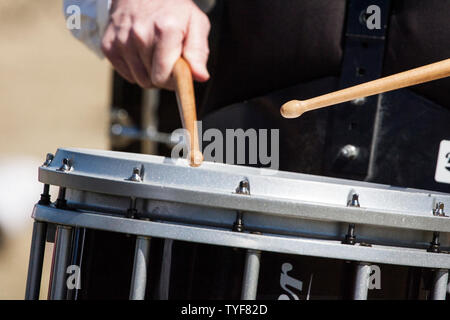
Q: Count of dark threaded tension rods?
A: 6